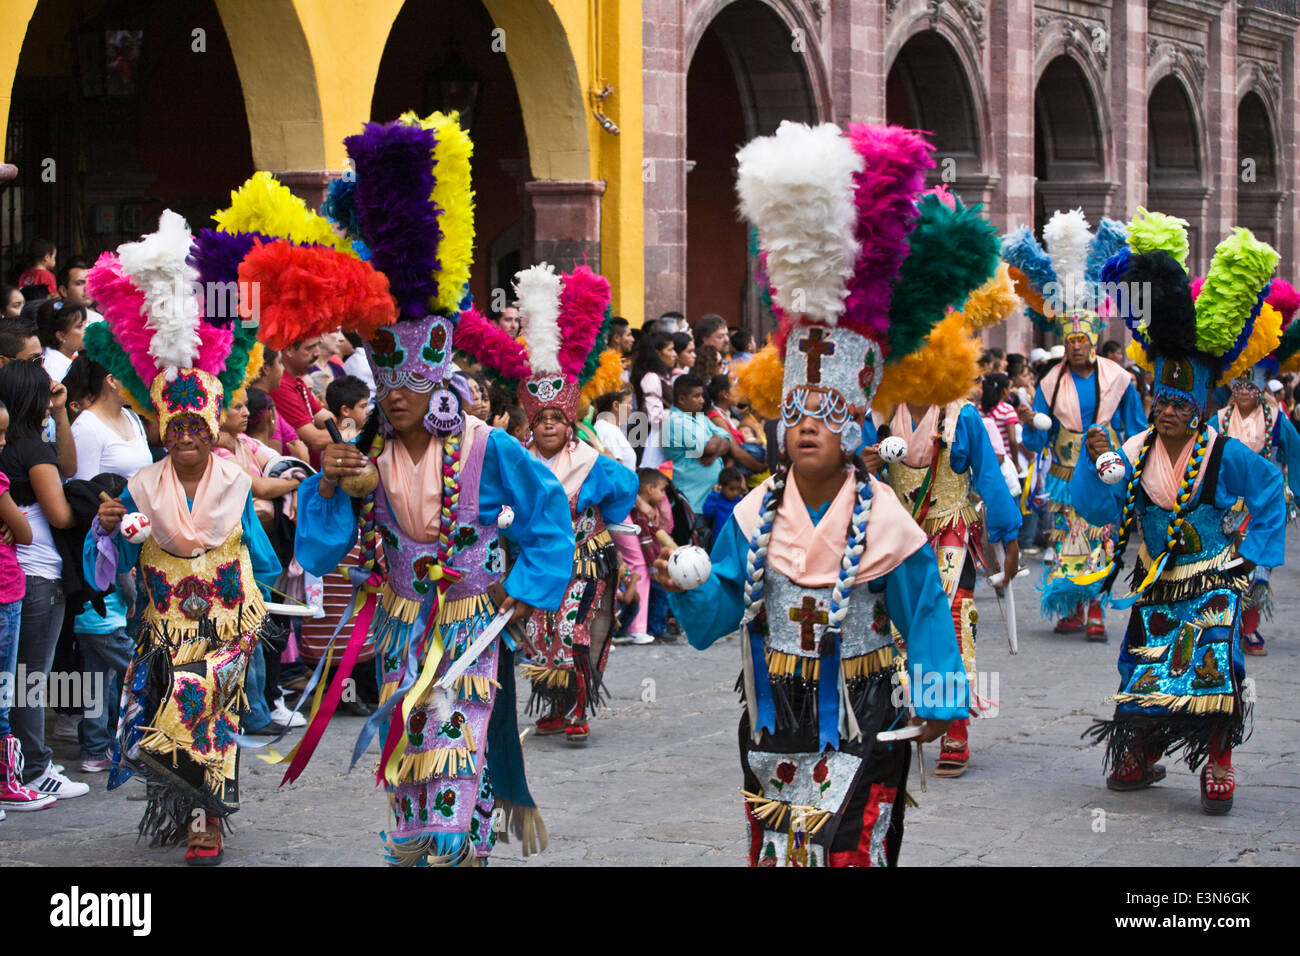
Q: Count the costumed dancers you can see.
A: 8